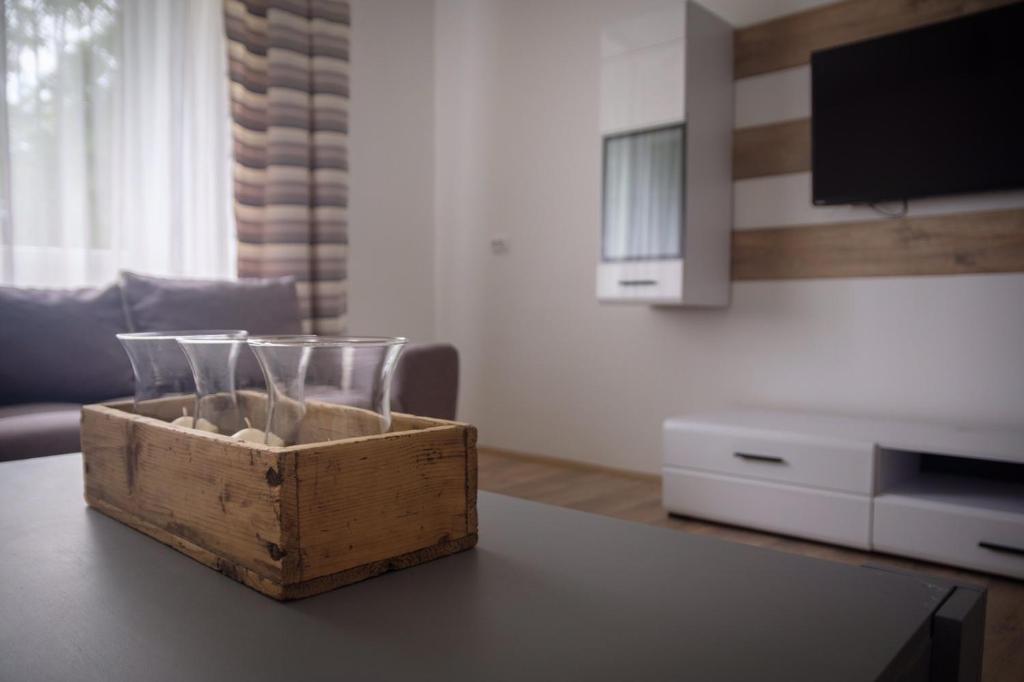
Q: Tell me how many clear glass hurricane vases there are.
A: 3